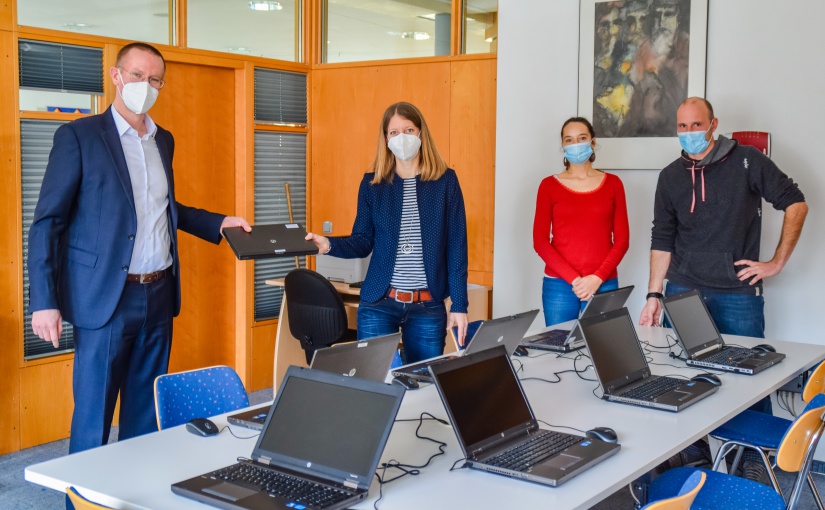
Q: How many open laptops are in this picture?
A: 7